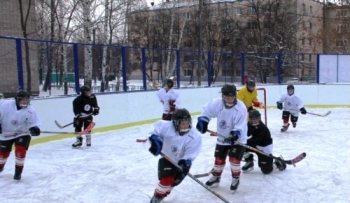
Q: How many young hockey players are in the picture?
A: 8